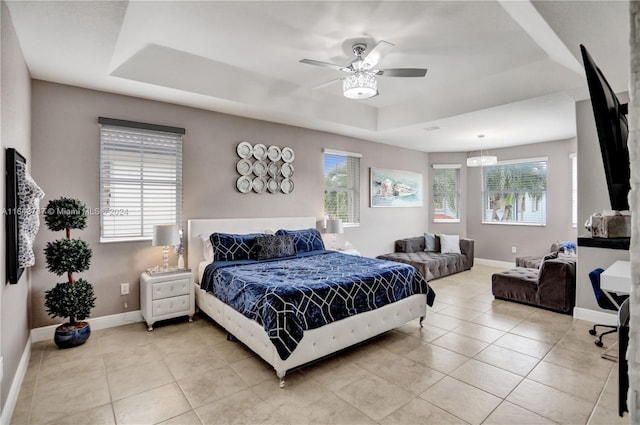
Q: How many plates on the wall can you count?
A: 12